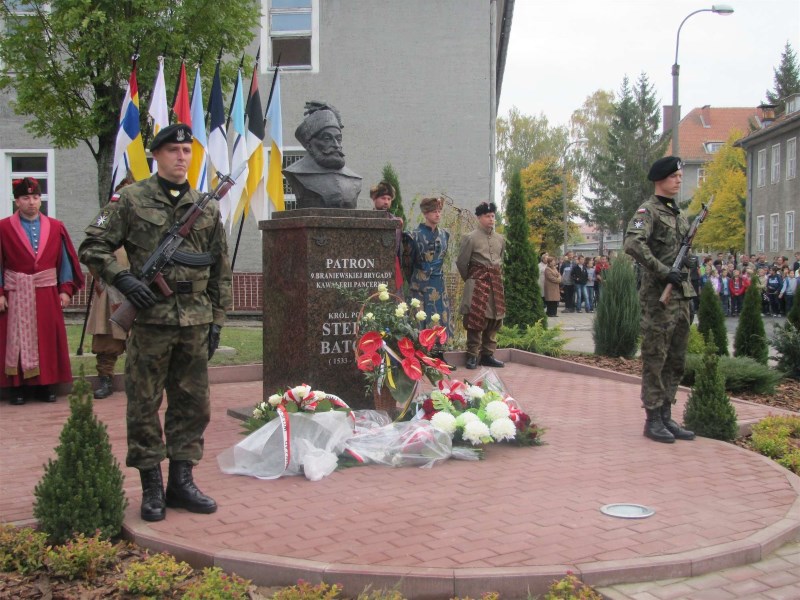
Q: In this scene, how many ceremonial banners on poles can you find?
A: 8